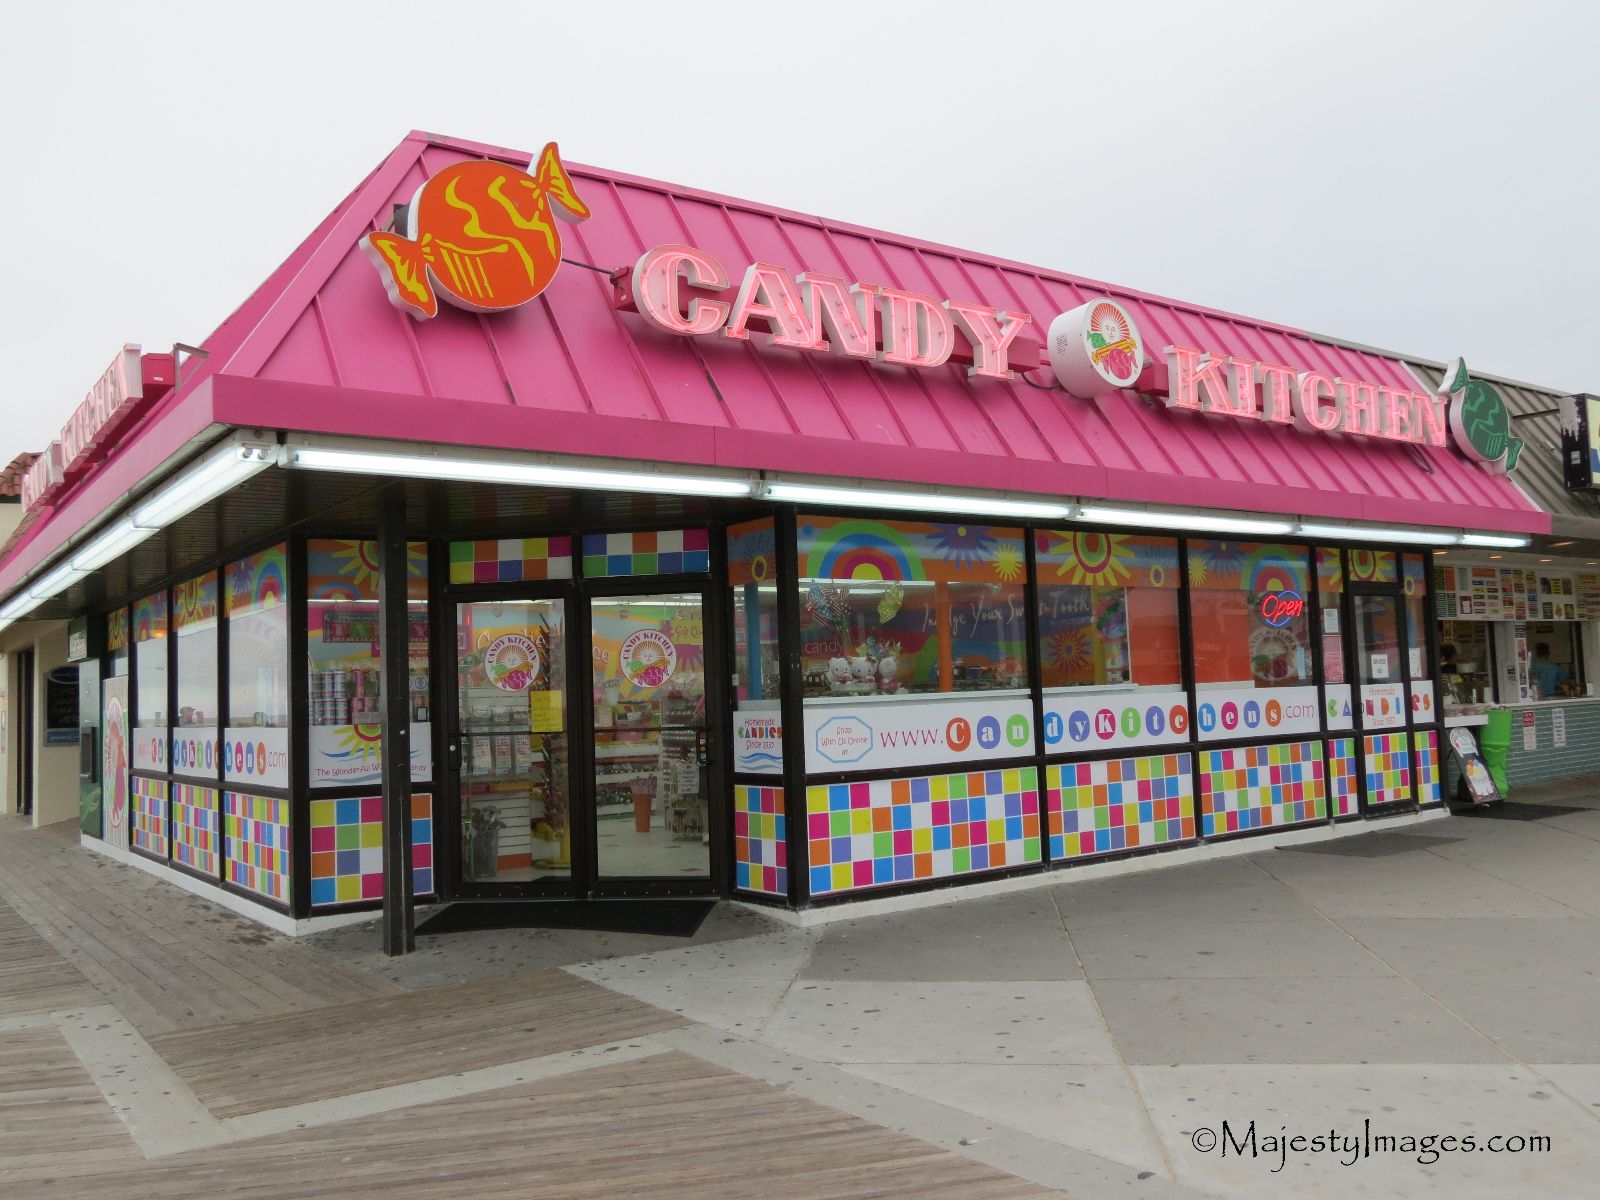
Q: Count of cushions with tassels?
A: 0